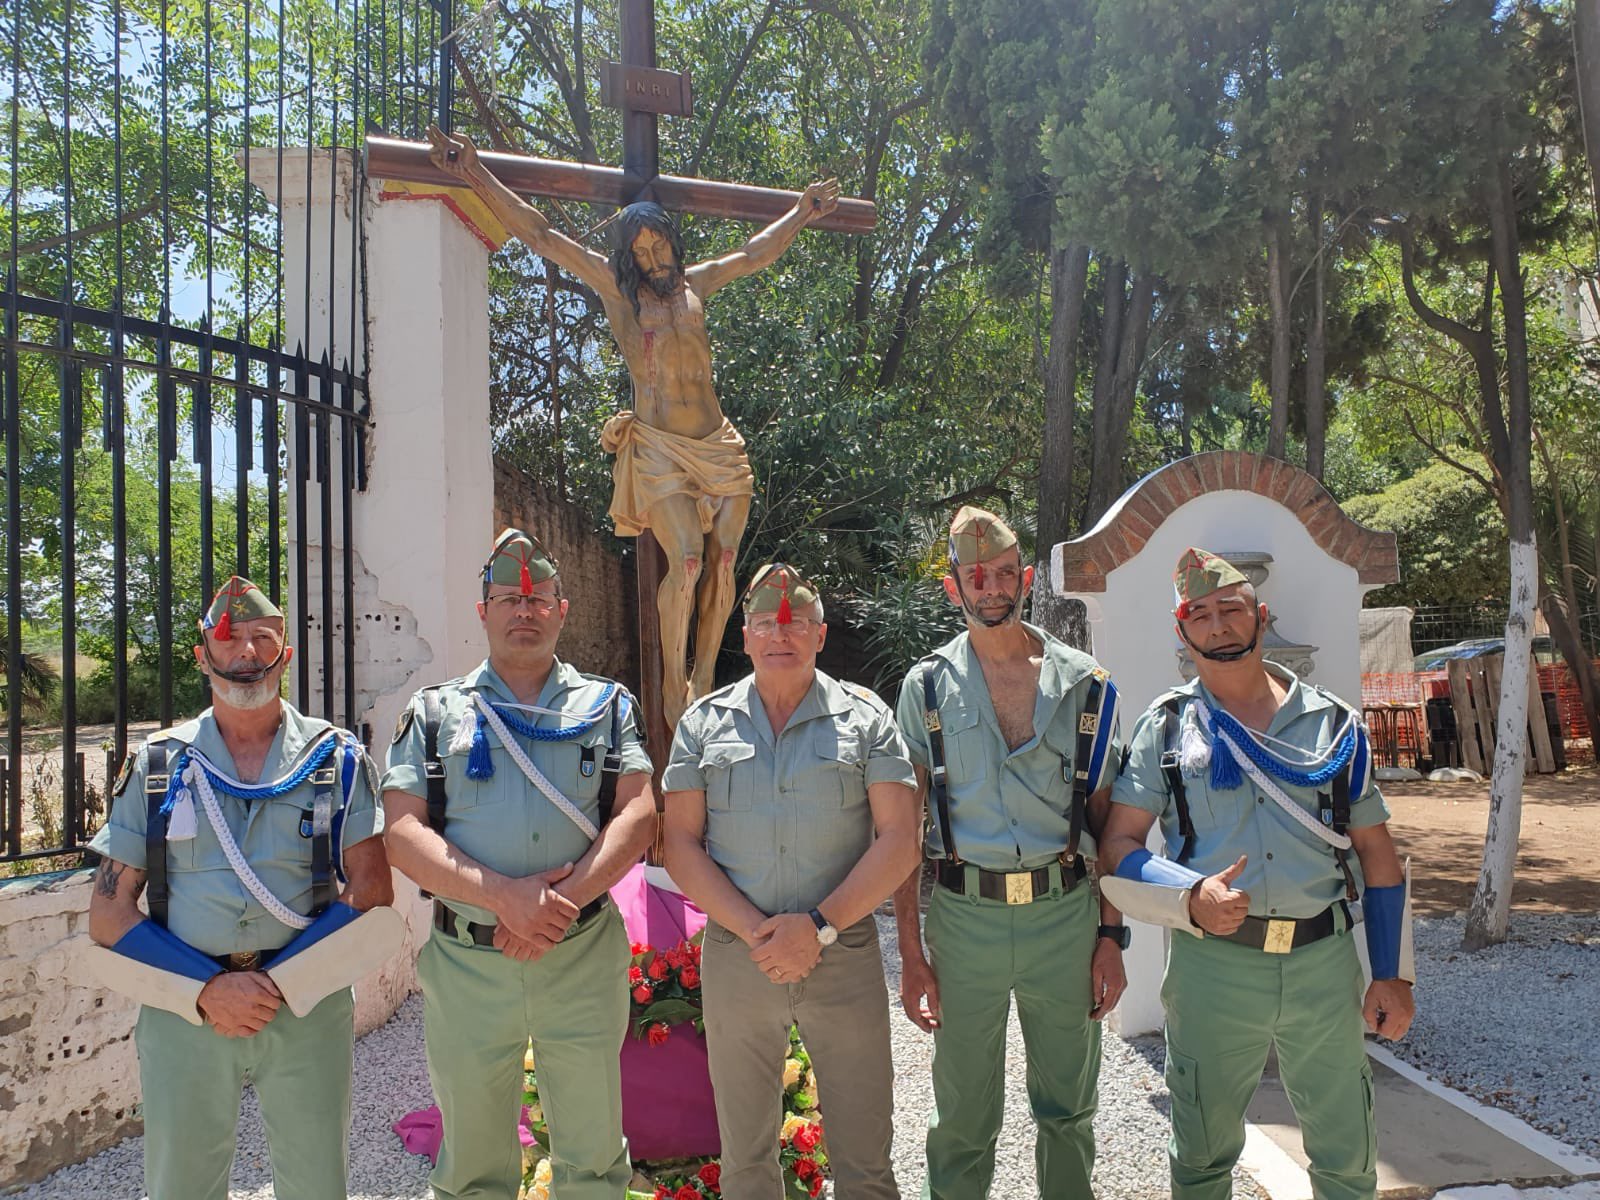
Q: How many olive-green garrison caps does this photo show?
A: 5